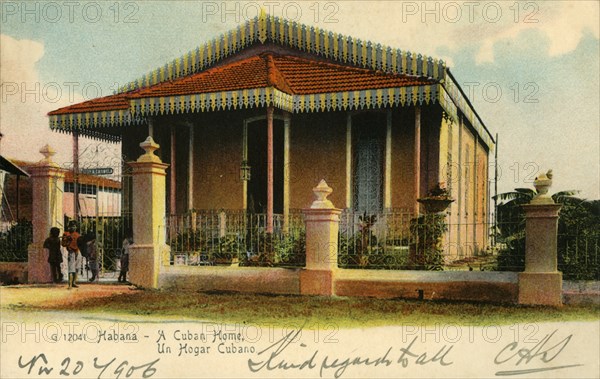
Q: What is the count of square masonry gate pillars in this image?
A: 4